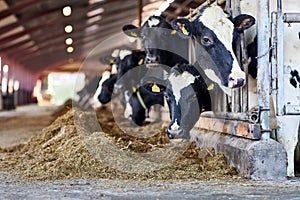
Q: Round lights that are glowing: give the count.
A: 4